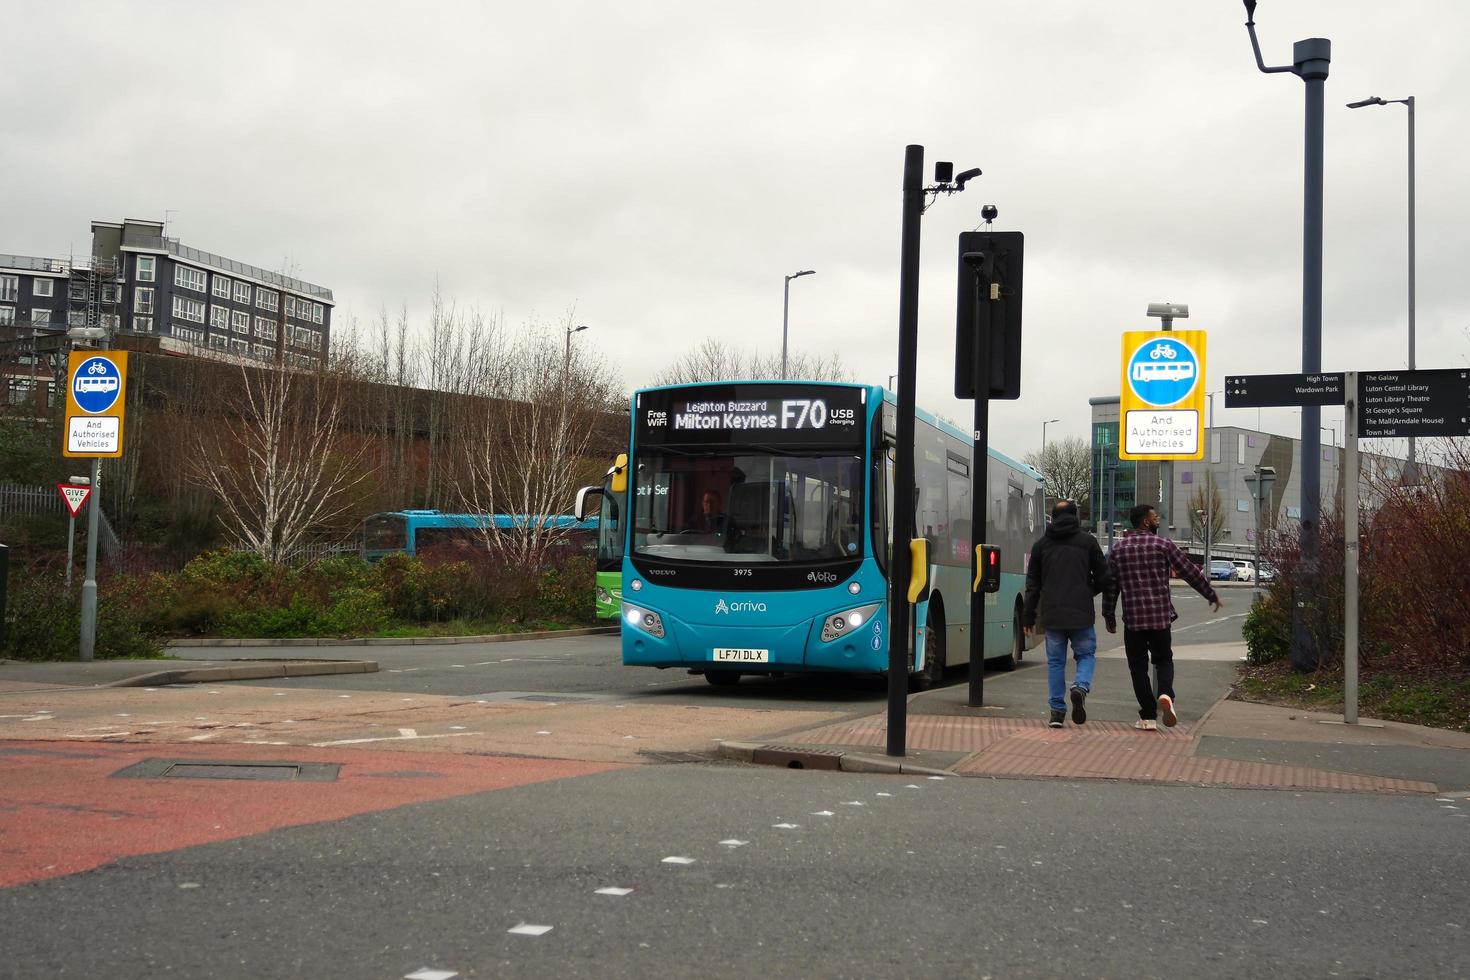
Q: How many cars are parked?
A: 3